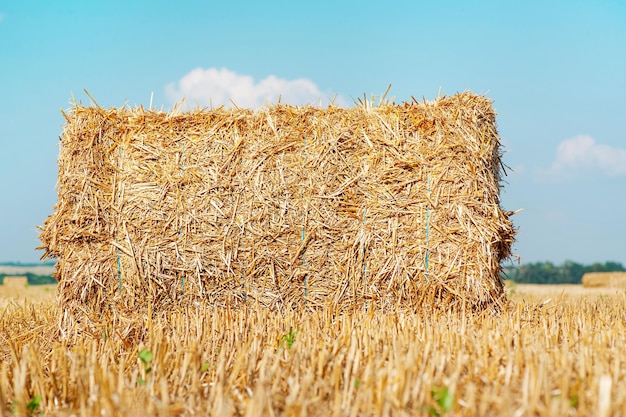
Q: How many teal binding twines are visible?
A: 6